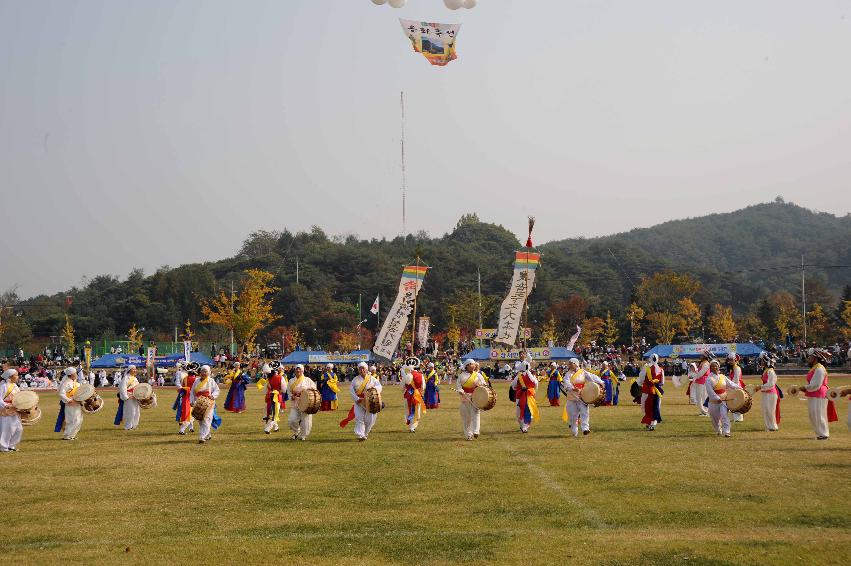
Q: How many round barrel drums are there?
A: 6